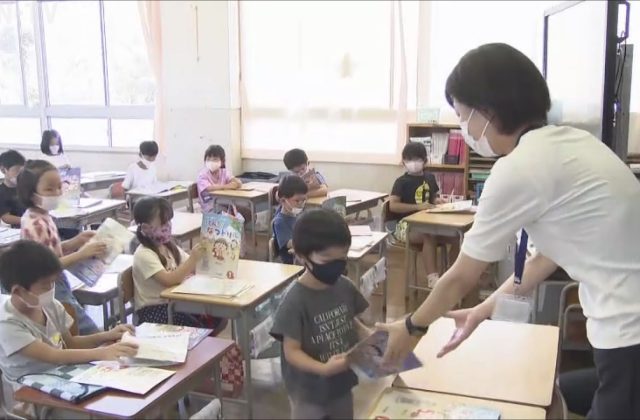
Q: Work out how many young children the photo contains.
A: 11